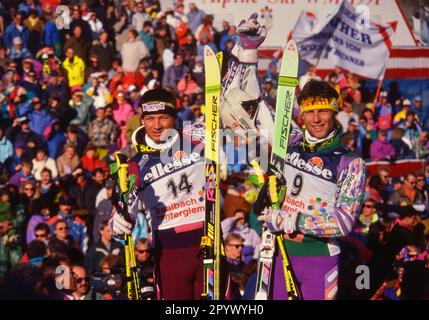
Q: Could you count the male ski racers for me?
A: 2